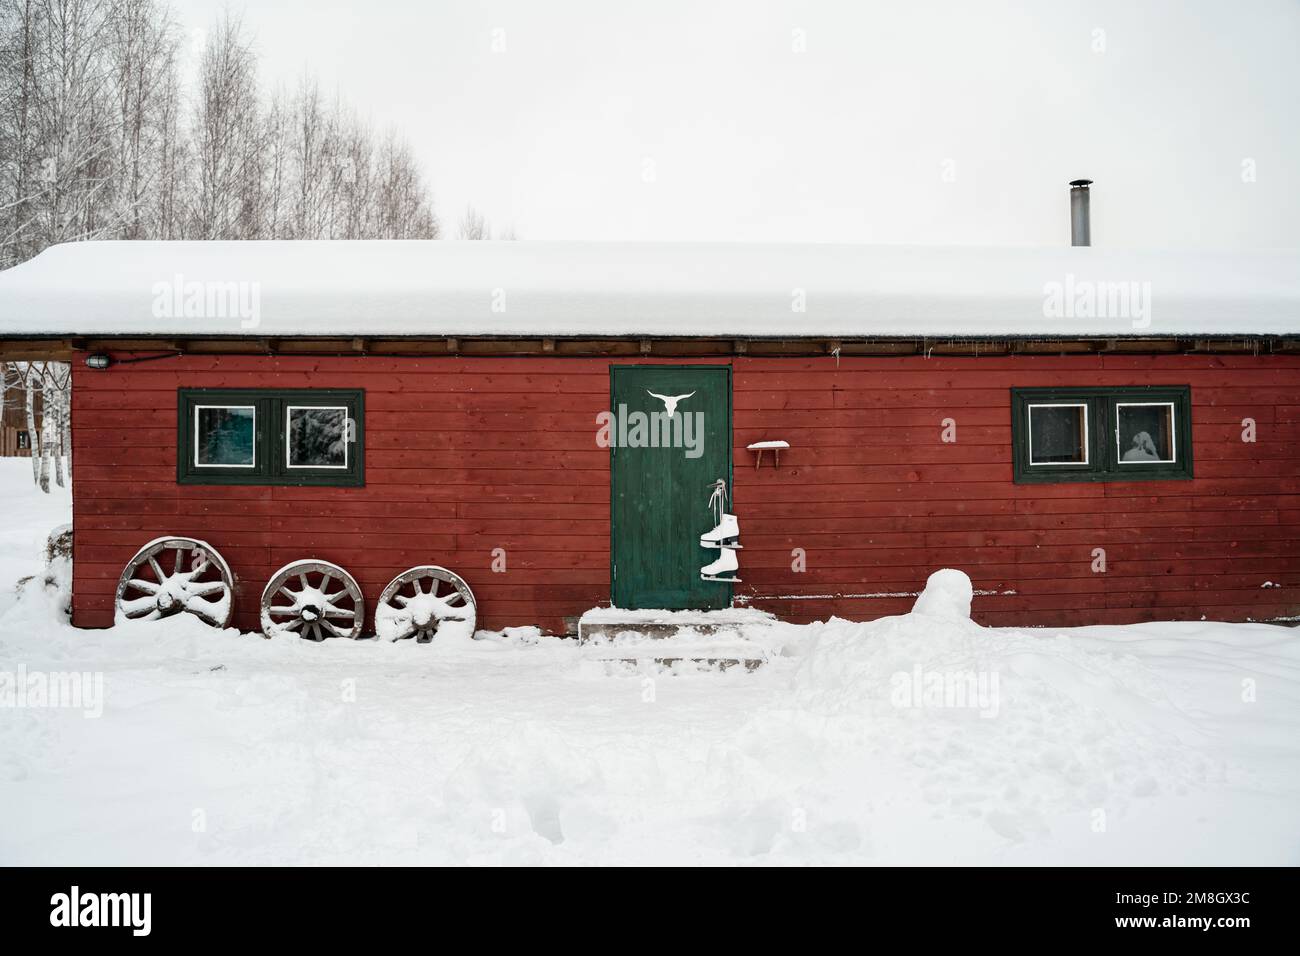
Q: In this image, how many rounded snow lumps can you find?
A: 1